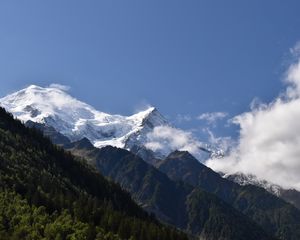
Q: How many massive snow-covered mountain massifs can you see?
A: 2